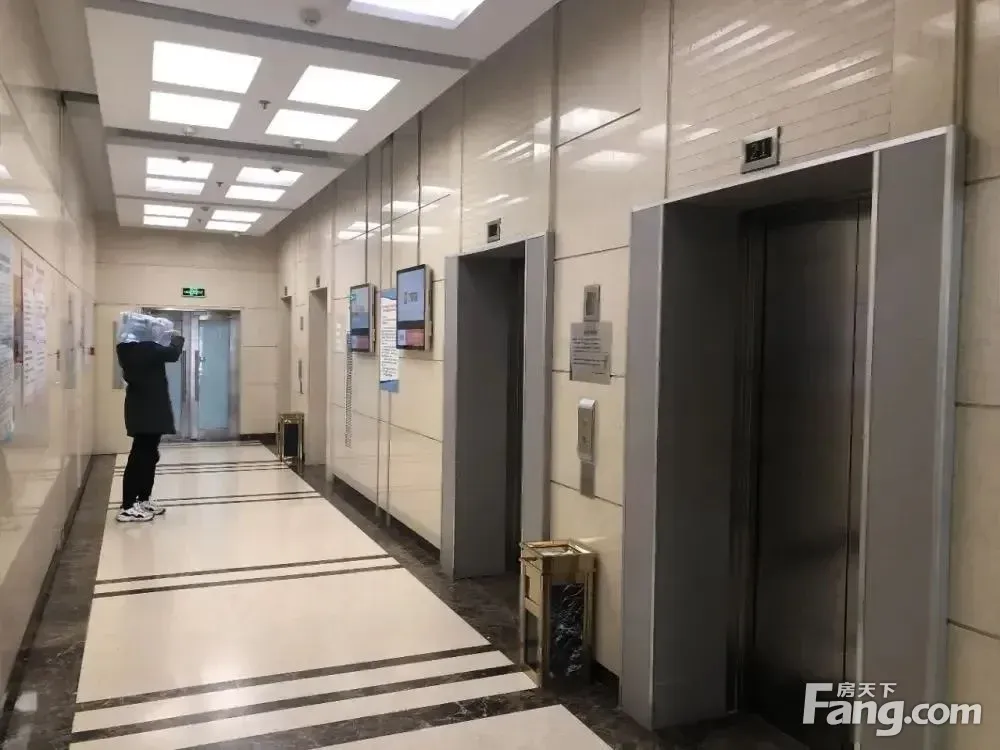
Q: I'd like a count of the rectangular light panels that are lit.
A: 13